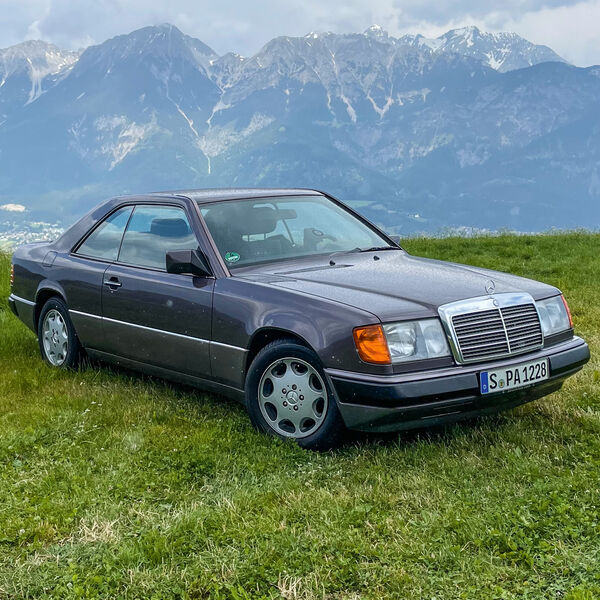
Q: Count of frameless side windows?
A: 2